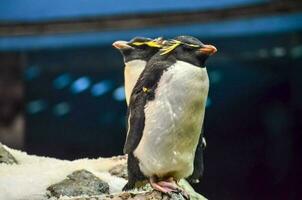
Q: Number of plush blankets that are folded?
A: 0